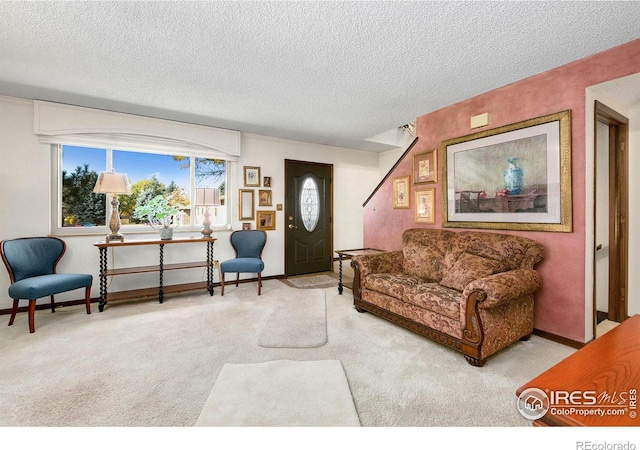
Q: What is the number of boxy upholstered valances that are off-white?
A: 1